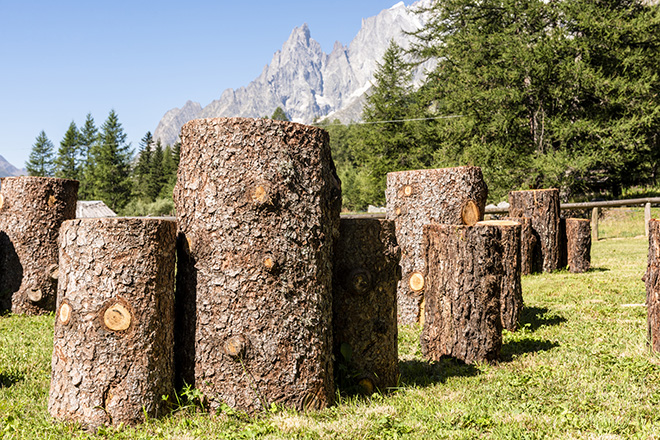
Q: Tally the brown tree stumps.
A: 11